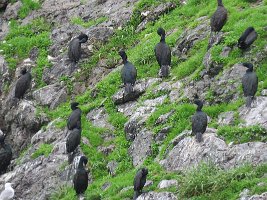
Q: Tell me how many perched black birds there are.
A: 13